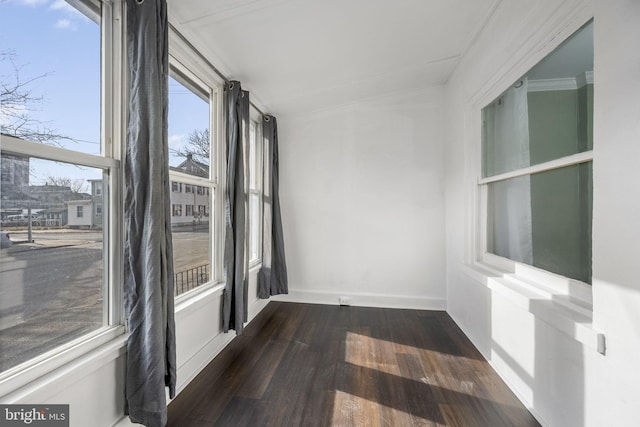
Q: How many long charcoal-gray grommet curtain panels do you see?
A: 3